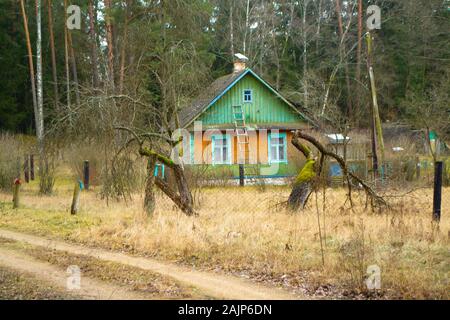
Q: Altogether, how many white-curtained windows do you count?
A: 2